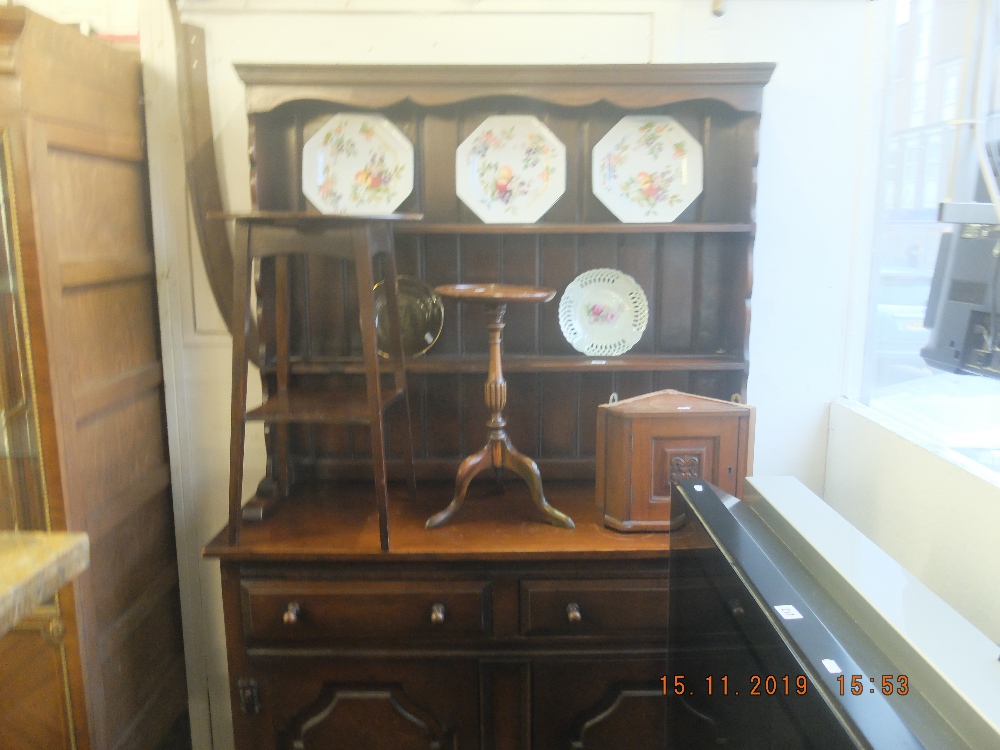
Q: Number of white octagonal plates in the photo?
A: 3